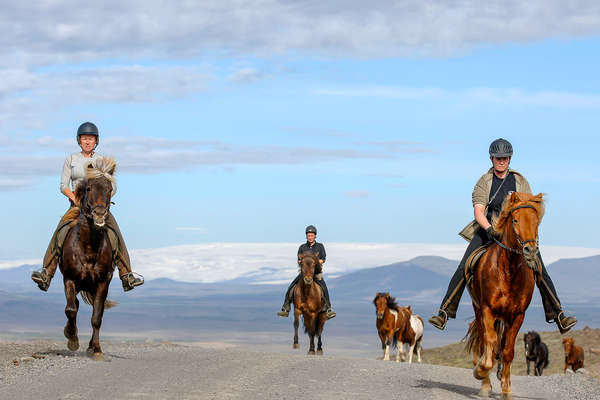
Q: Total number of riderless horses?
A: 4